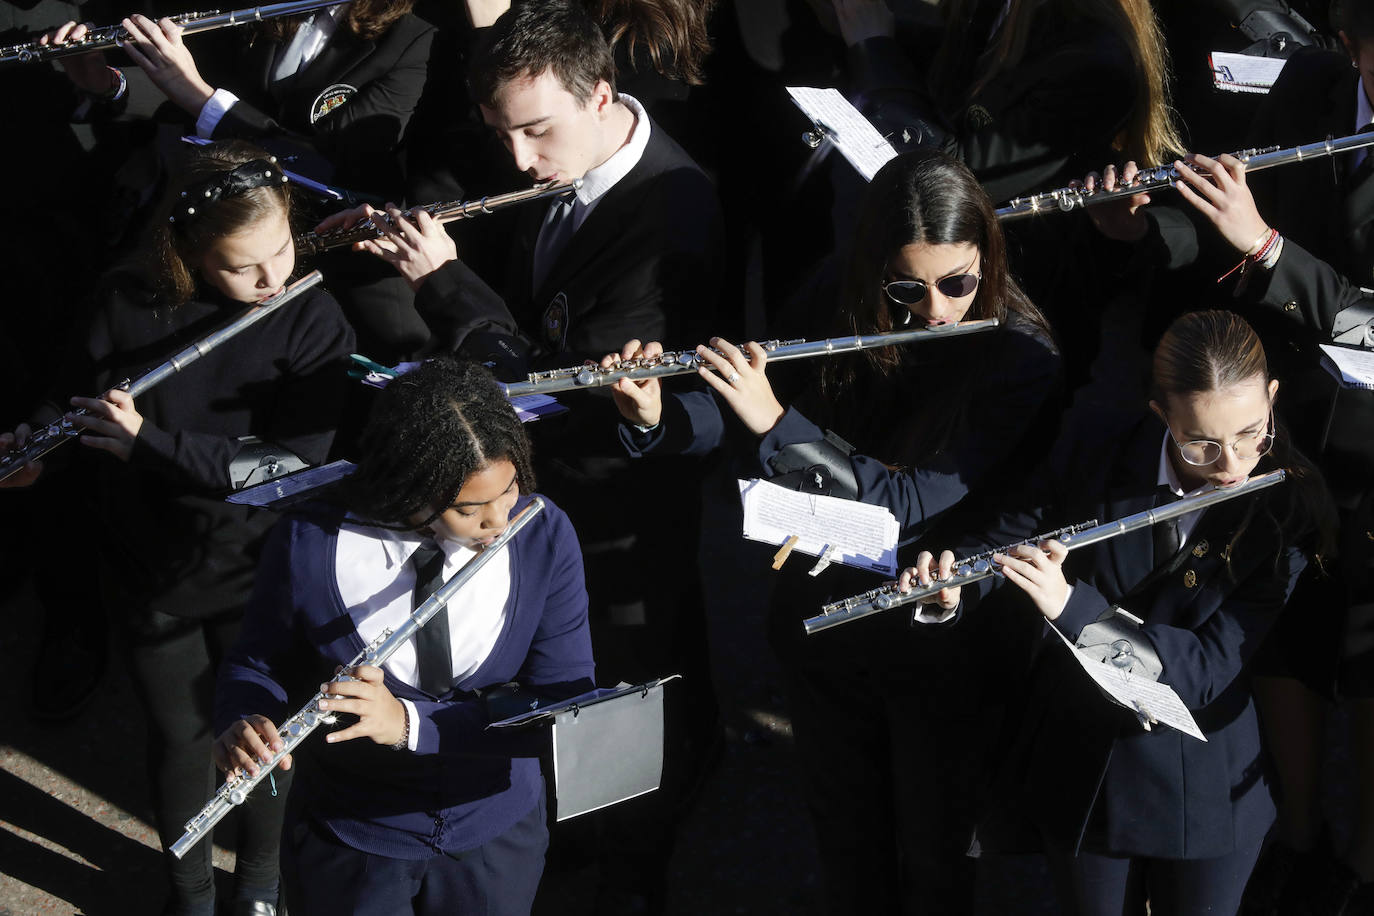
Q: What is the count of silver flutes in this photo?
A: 7